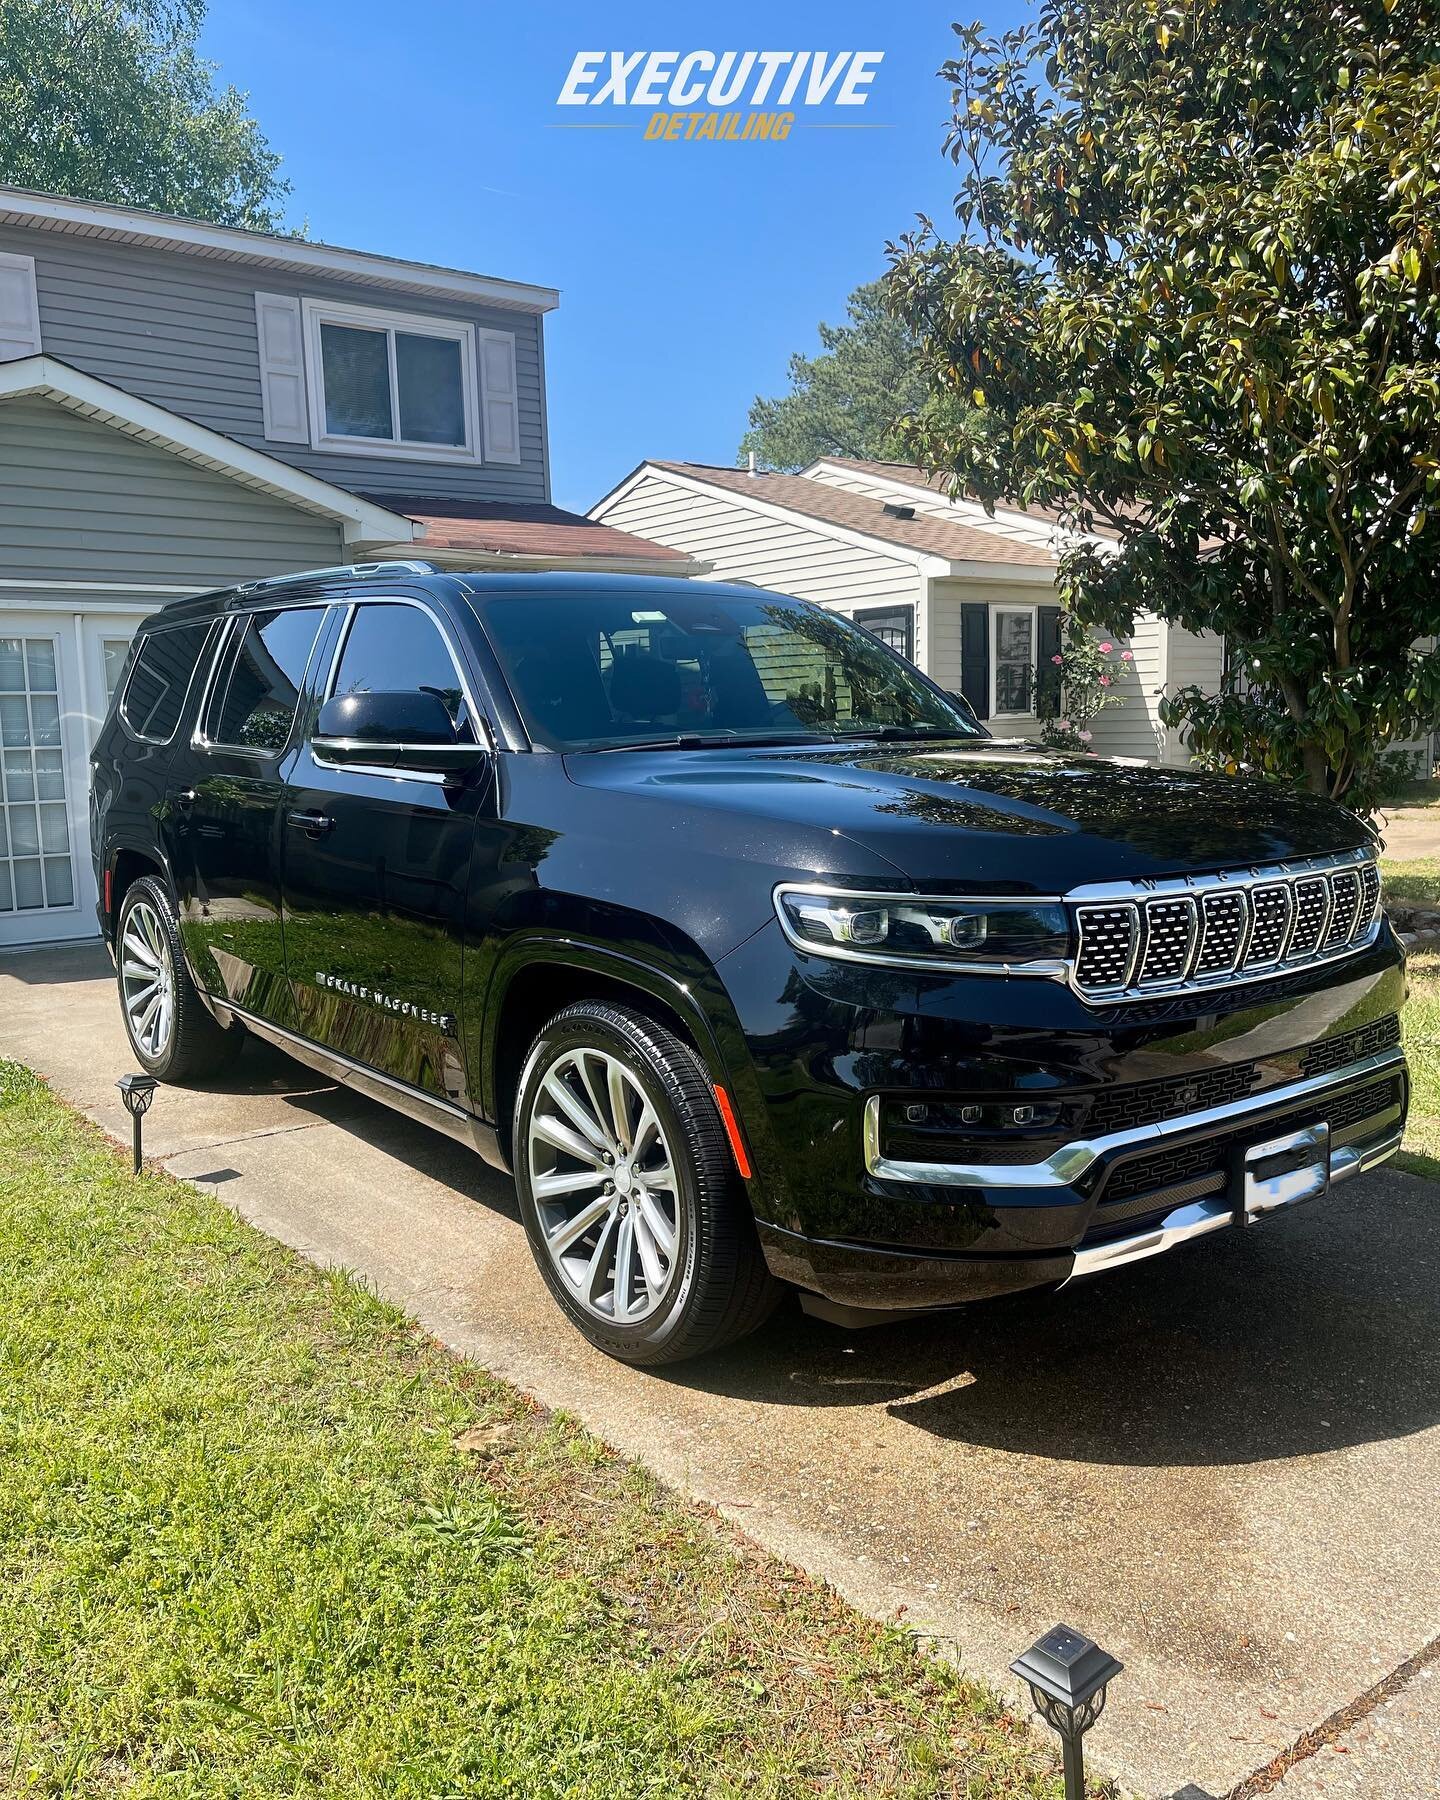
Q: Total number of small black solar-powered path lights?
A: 2